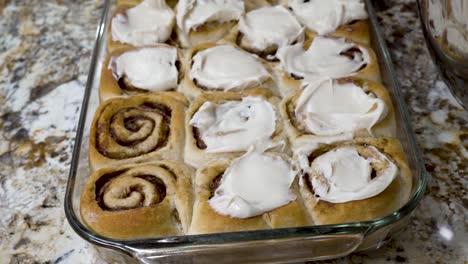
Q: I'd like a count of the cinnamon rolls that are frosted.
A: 11